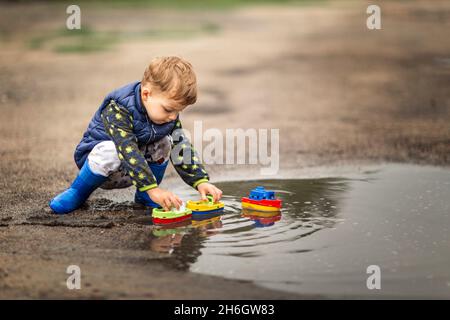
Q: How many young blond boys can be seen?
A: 1